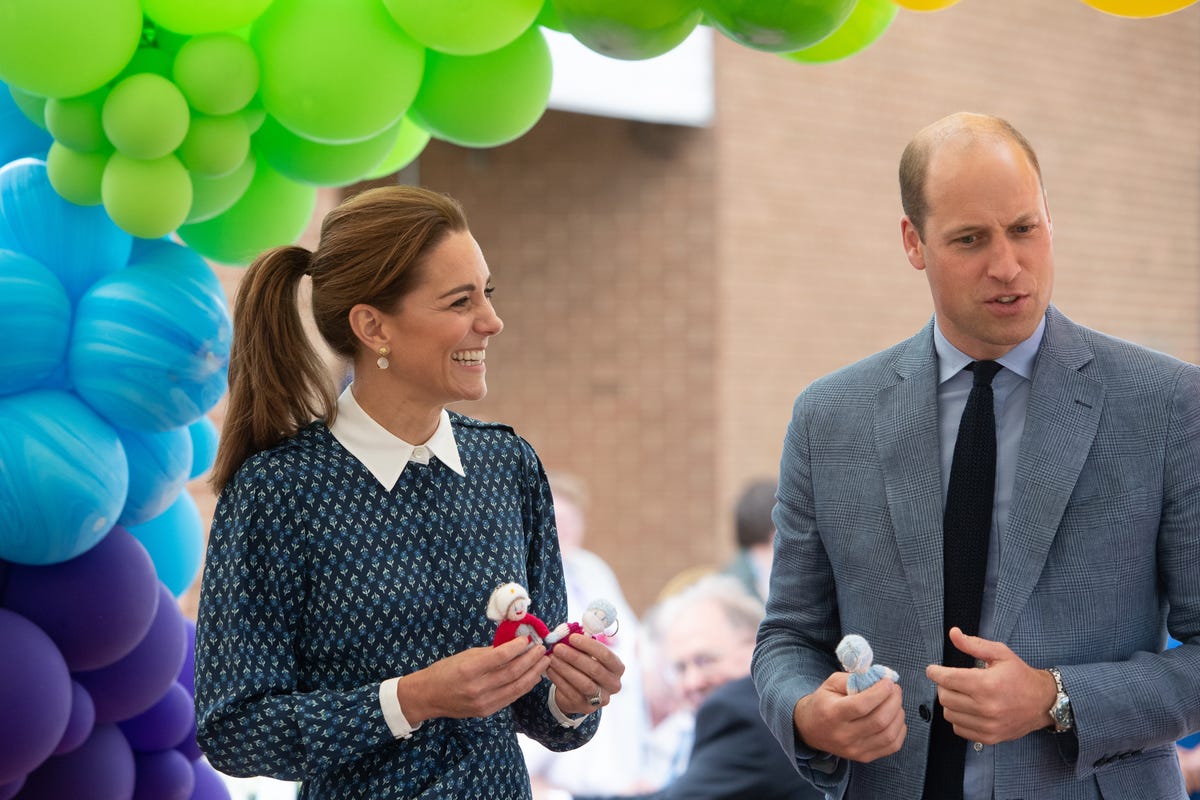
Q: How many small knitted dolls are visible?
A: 3